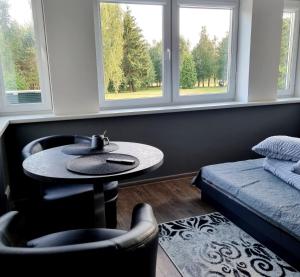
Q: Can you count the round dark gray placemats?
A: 2